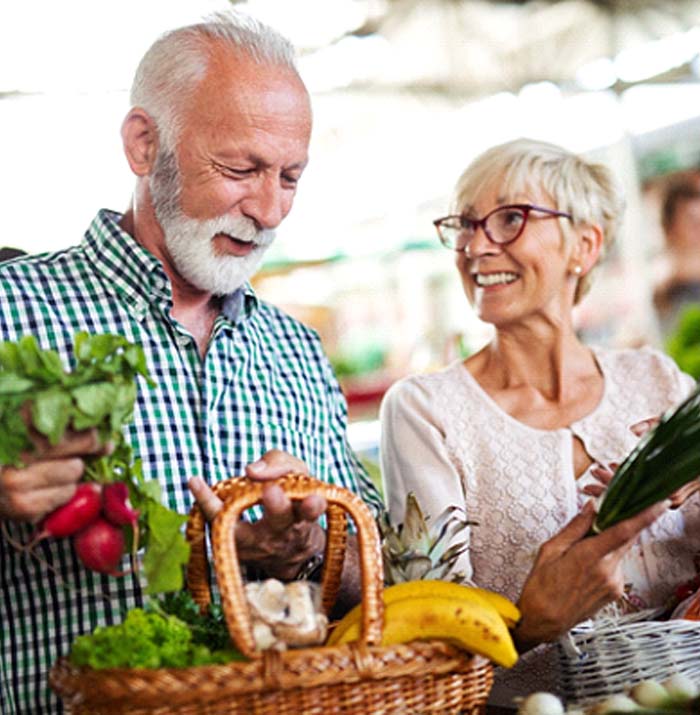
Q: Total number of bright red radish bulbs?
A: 3